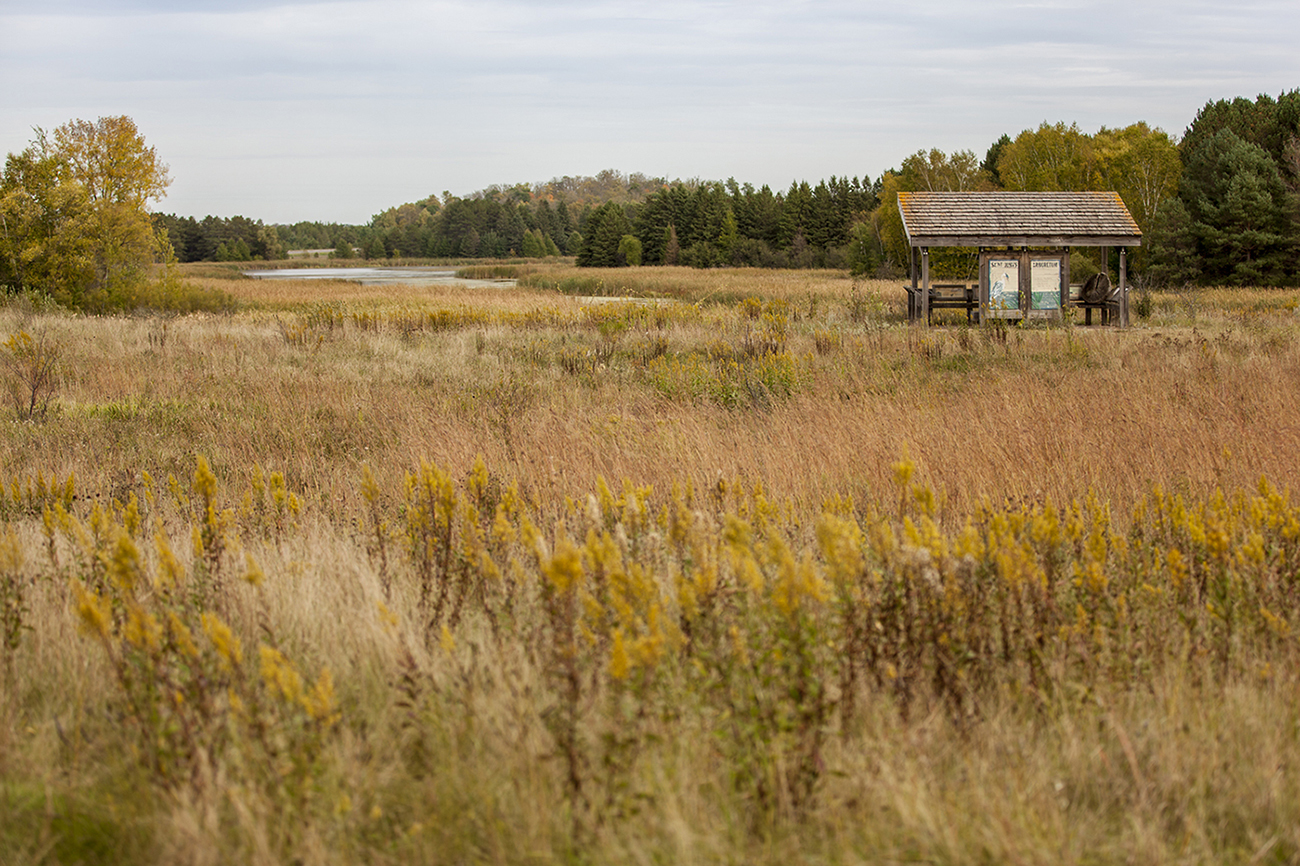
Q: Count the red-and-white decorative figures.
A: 0